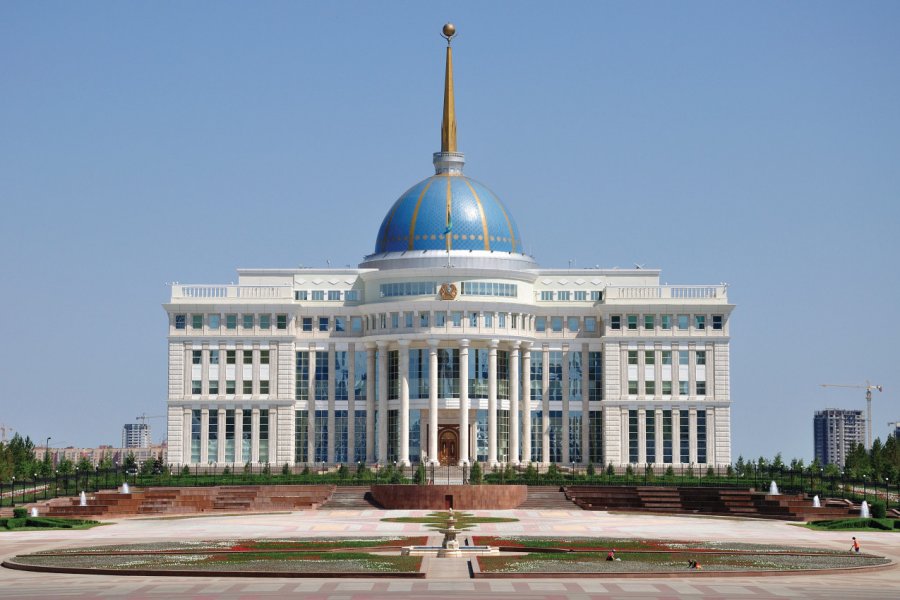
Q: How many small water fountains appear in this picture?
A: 6